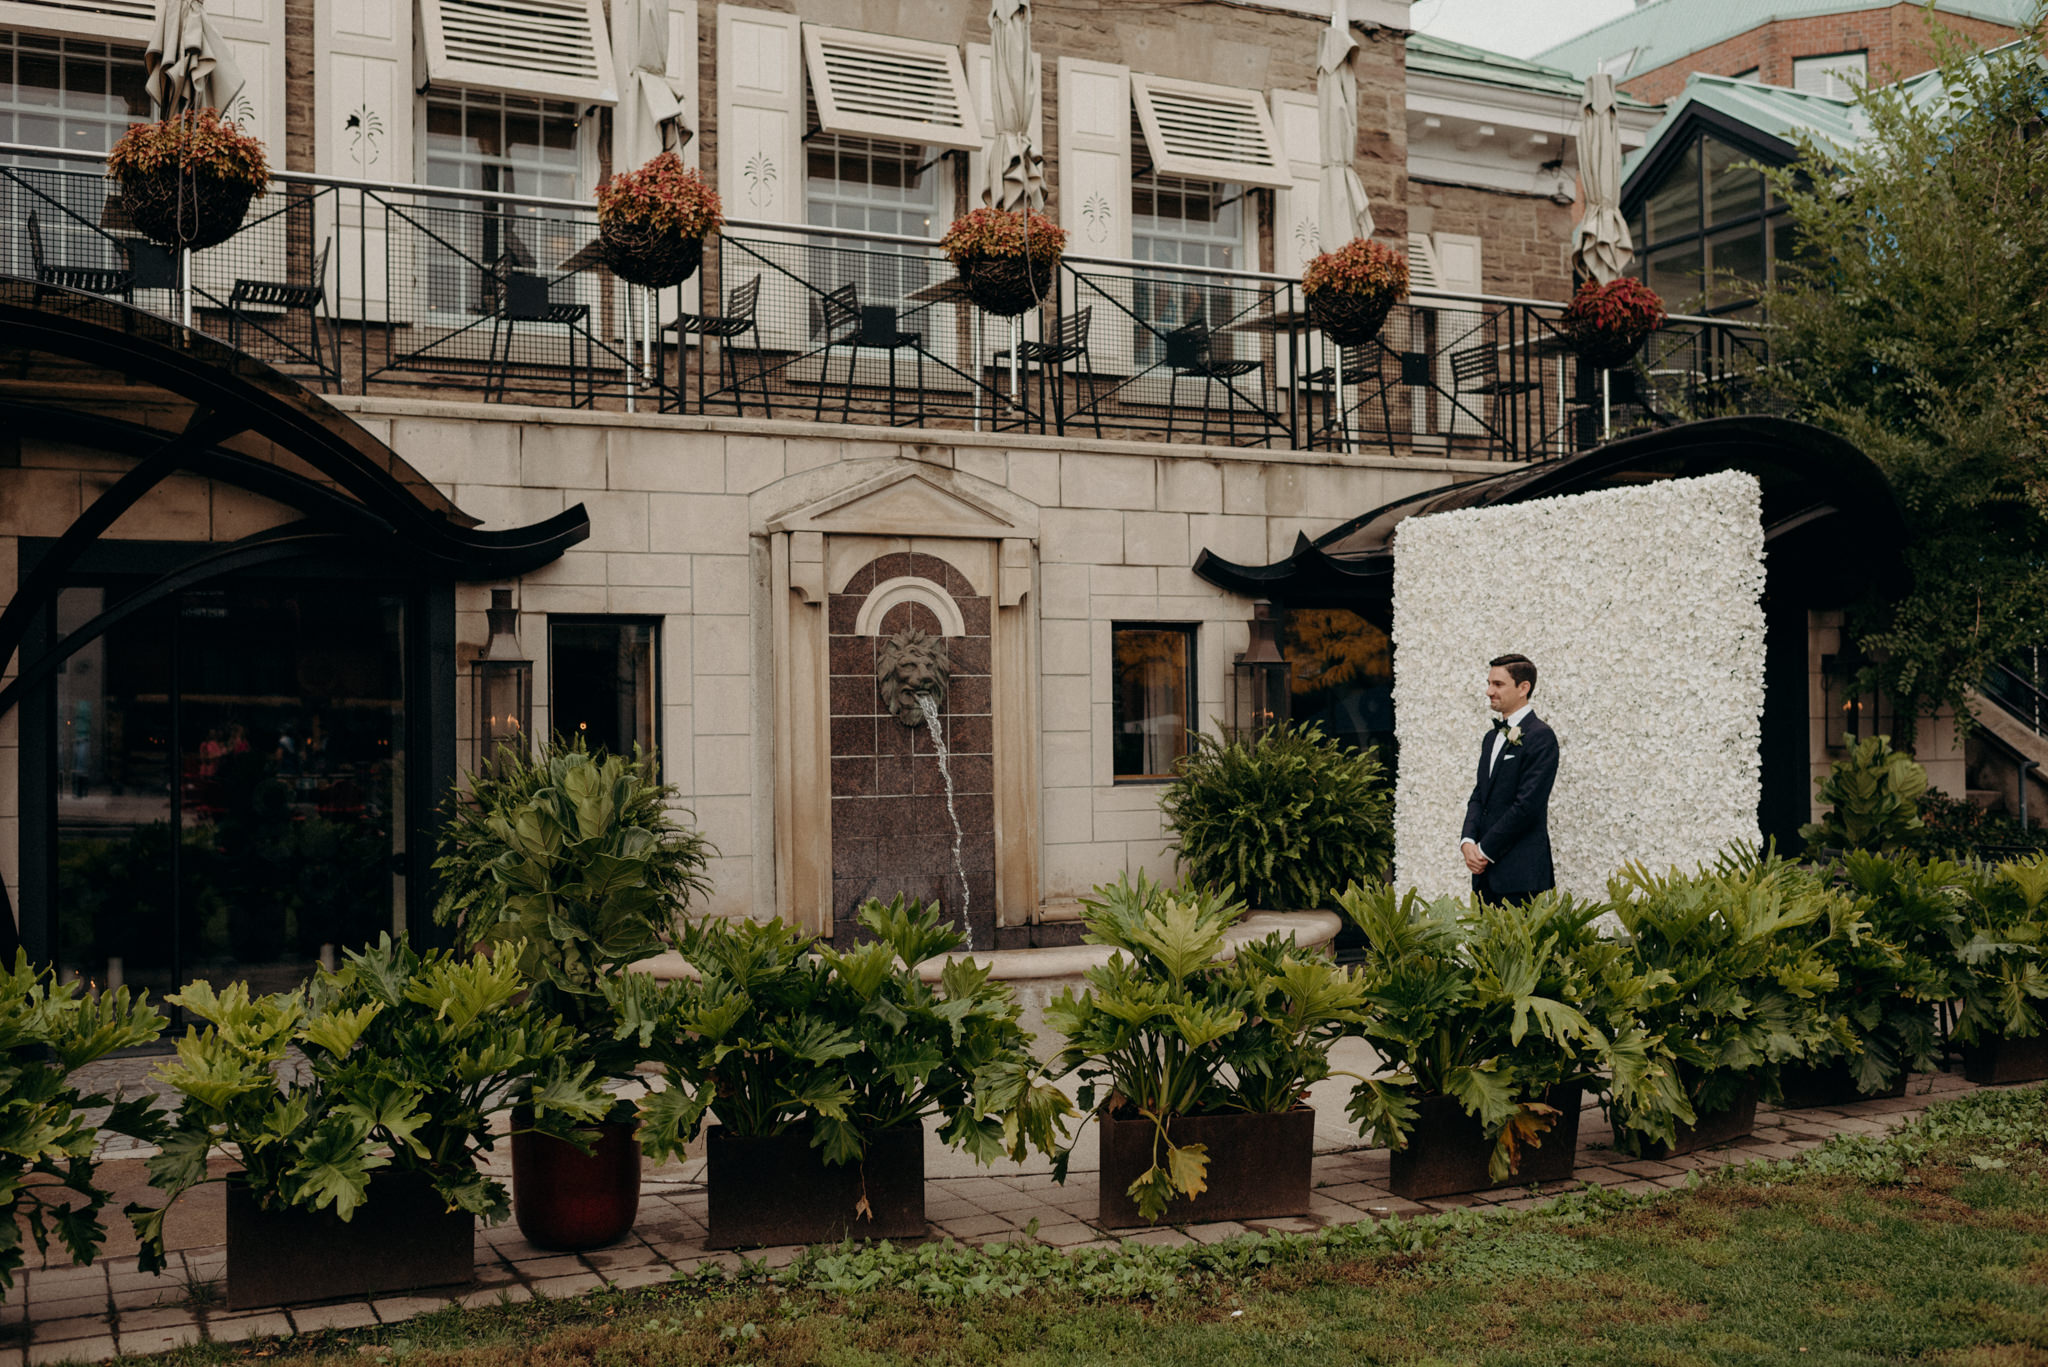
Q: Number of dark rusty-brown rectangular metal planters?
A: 7